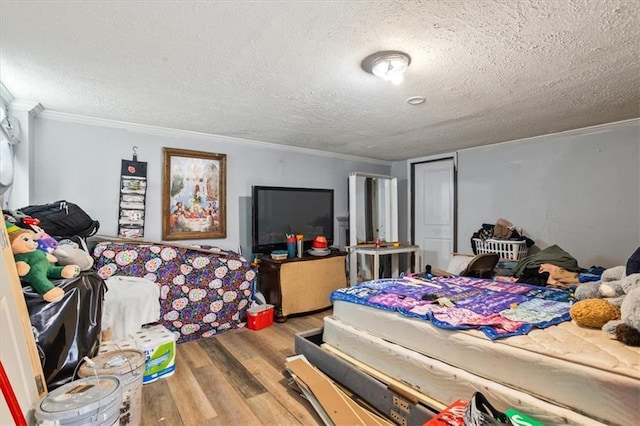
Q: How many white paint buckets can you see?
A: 2